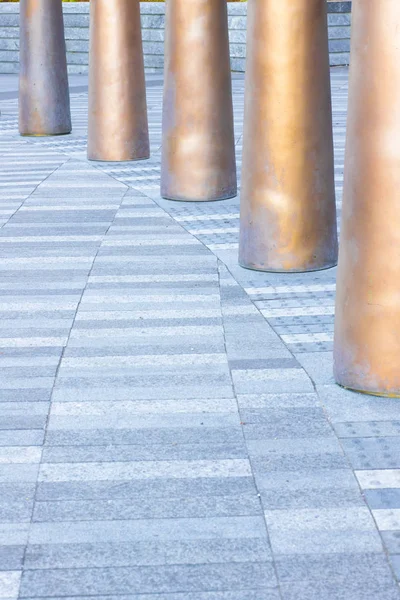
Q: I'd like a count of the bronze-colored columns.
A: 5